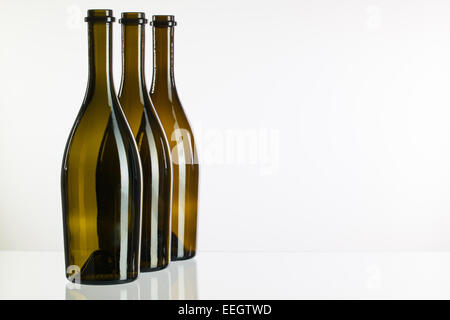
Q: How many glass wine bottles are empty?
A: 3